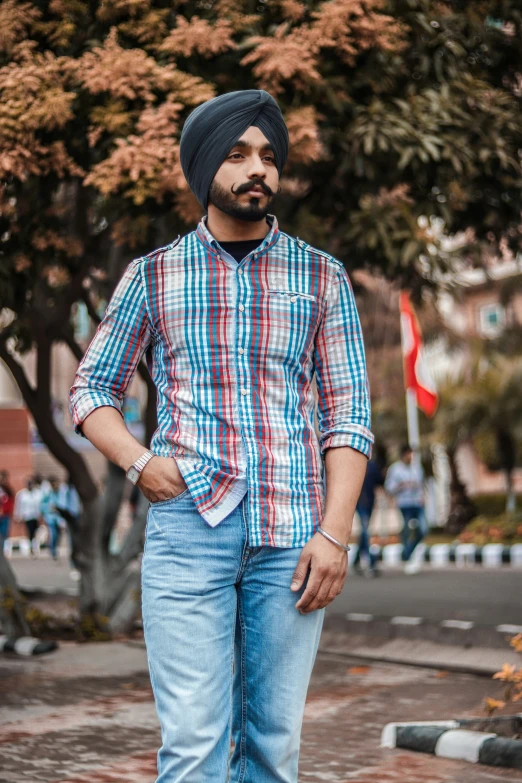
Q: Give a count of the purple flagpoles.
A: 0